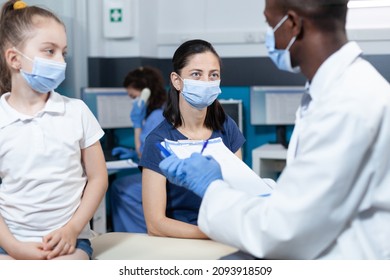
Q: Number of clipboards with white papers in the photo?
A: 1